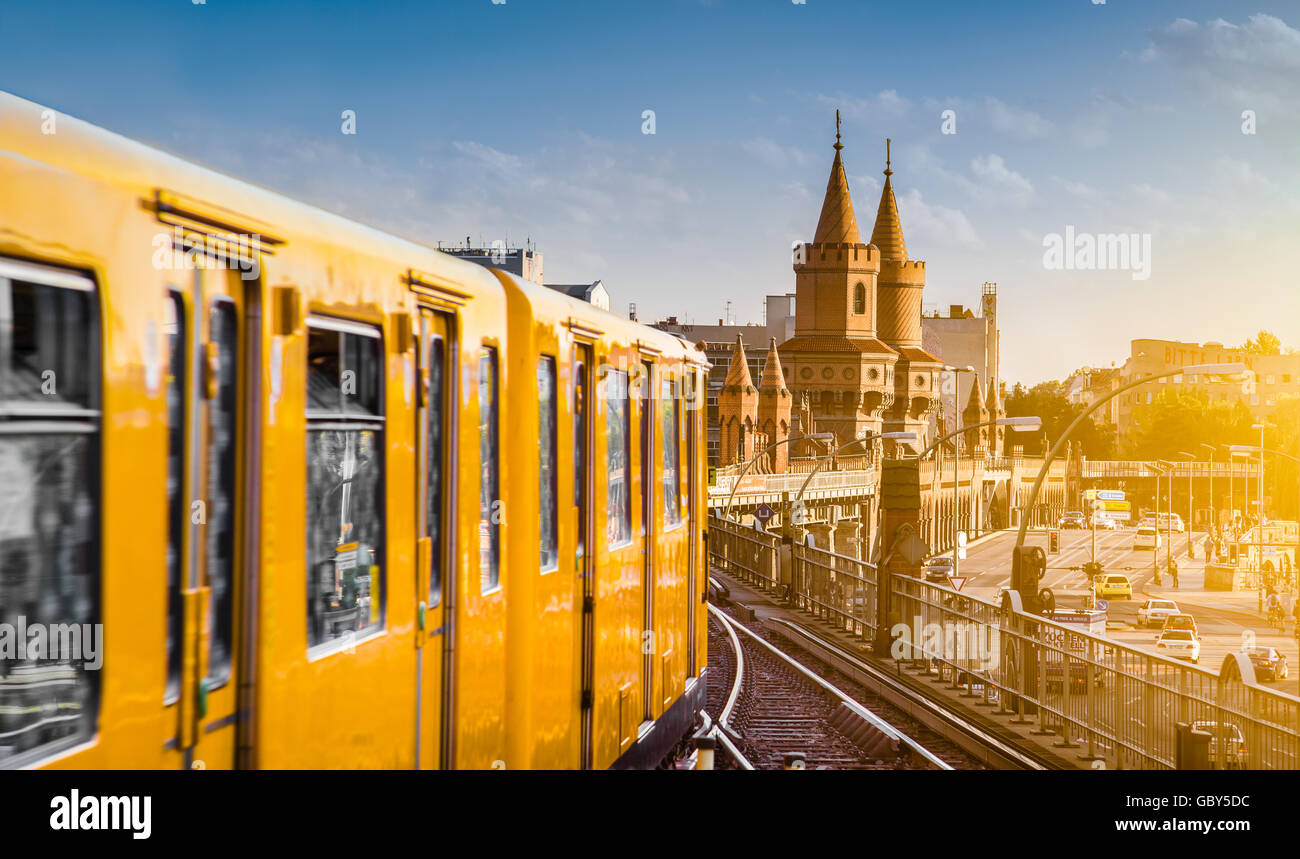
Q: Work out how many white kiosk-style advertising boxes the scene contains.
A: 1